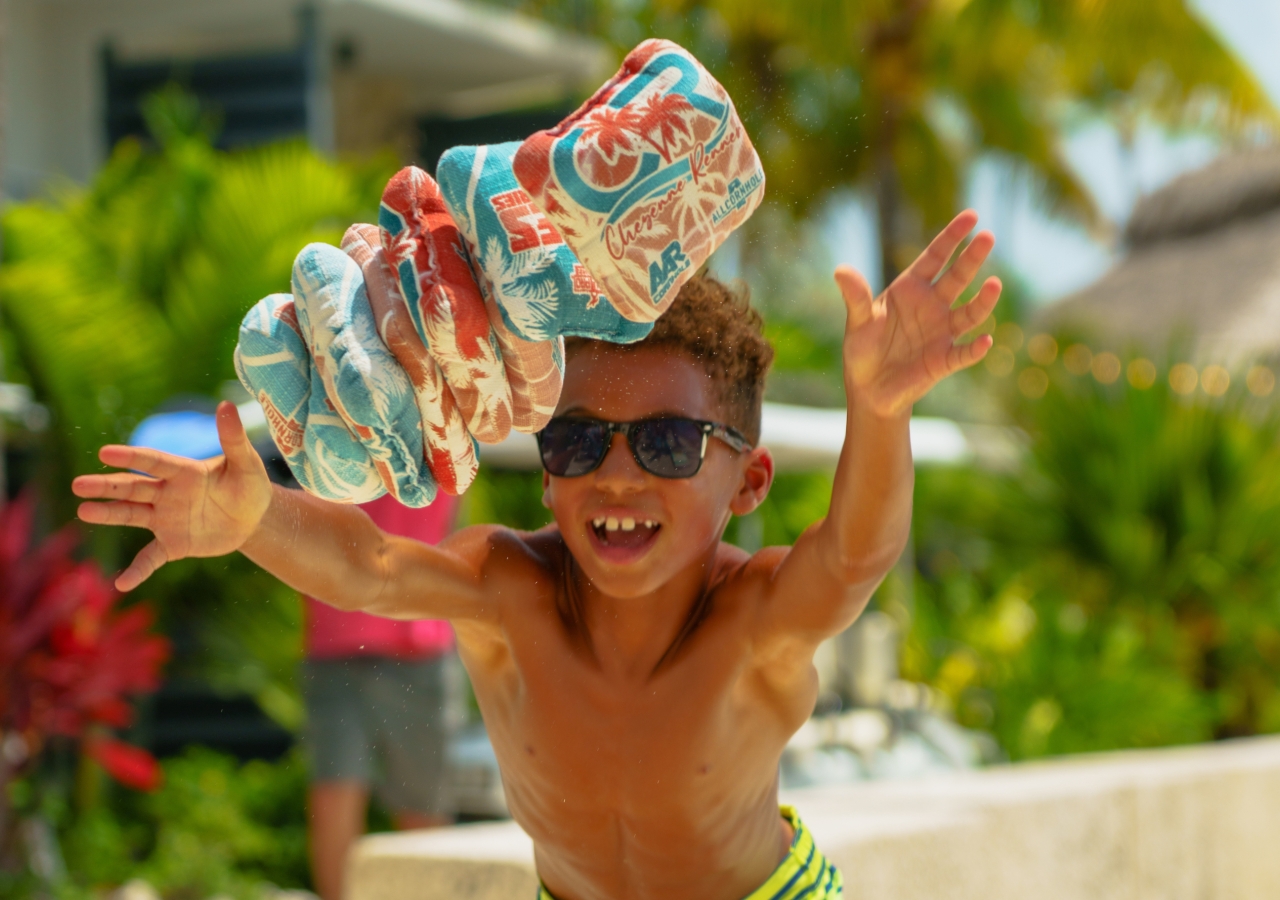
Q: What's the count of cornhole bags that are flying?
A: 8